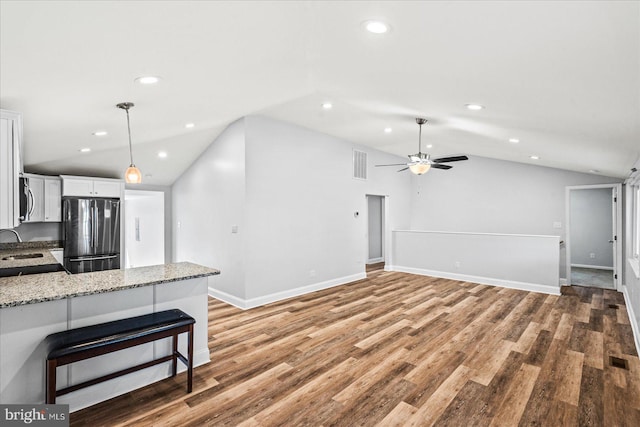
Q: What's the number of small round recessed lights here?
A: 12